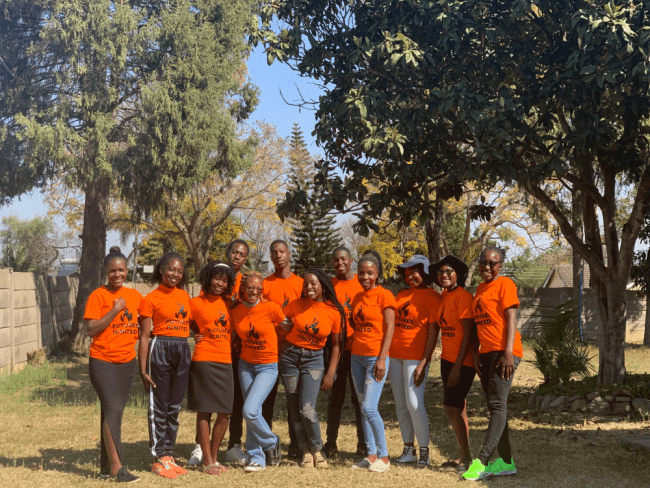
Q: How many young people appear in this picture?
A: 12